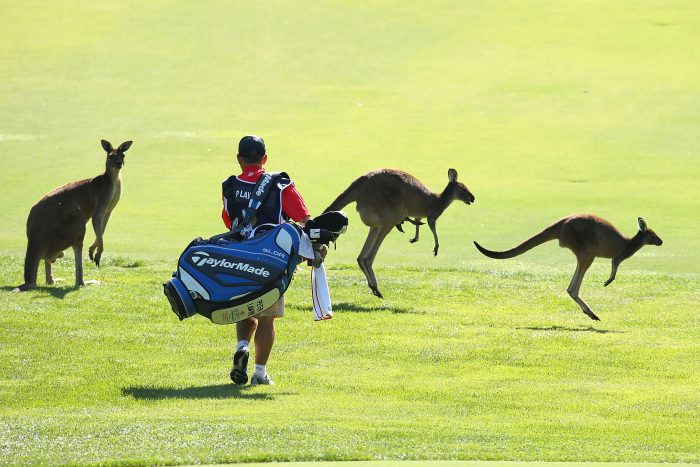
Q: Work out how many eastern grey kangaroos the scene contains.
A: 3